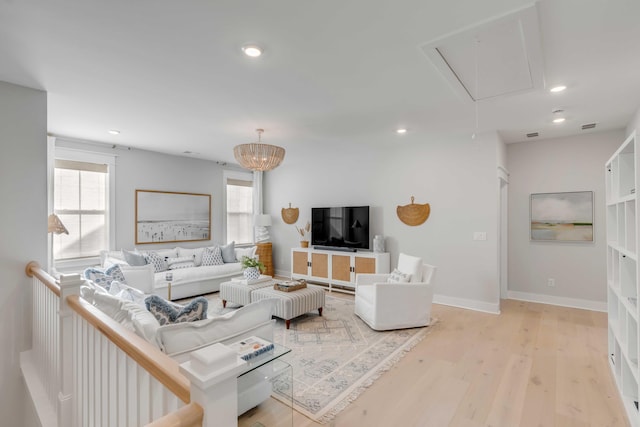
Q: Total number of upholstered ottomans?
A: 2